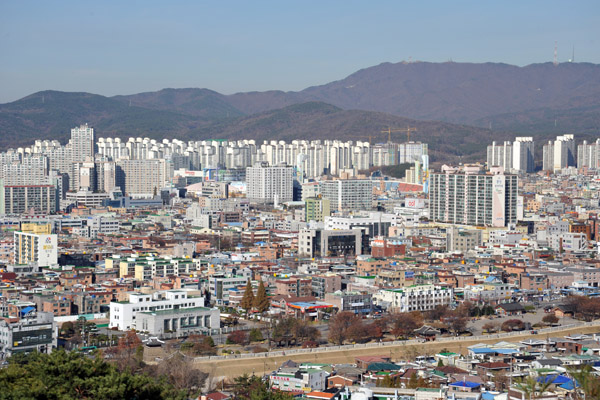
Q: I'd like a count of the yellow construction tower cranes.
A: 3